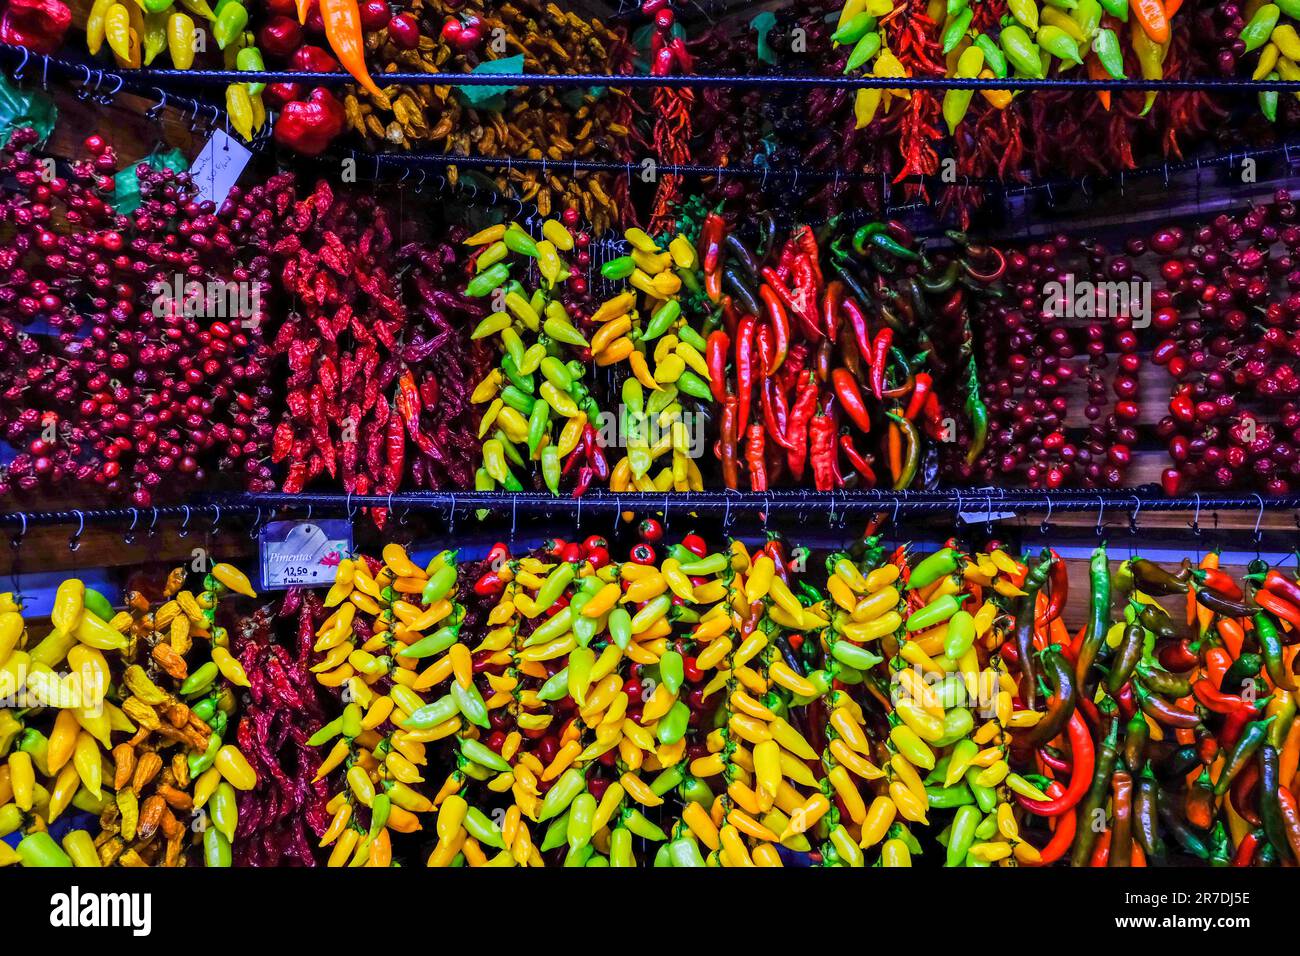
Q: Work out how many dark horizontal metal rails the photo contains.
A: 3